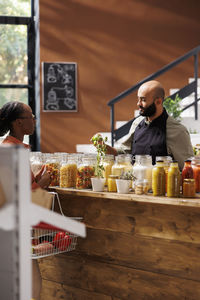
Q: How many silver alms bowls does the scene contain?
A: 0